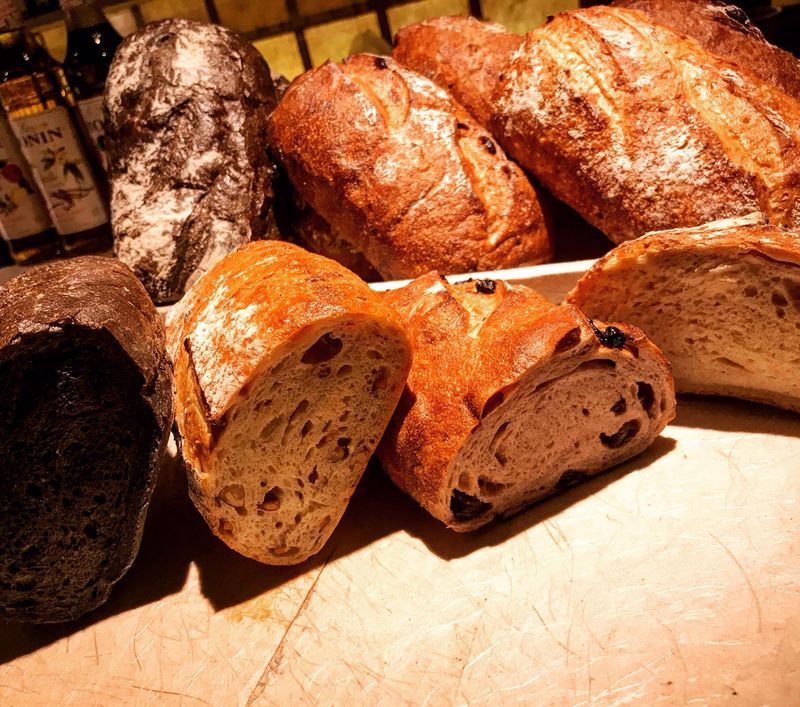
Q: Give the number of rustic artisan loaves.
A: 9